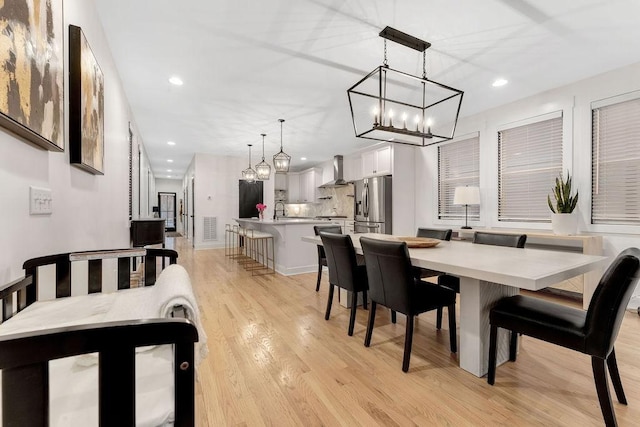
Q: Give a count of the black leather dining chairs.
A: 6